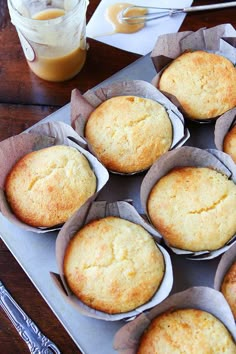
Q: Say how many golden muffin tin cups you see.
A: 8